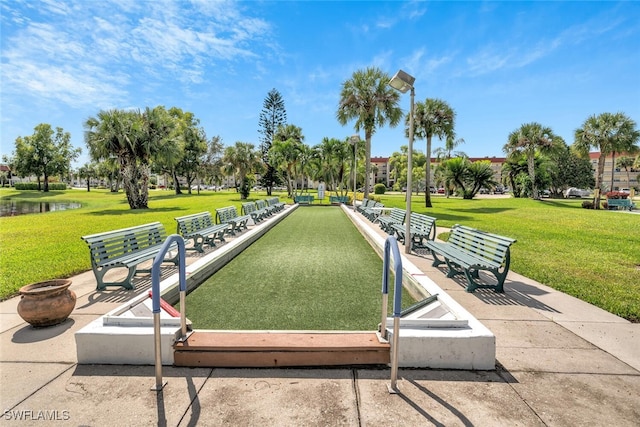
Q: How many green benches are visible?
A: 15